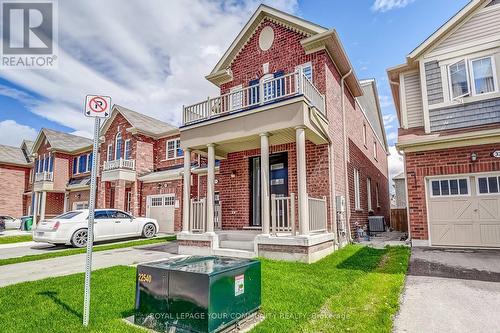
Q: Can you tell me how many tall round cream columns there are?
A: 4